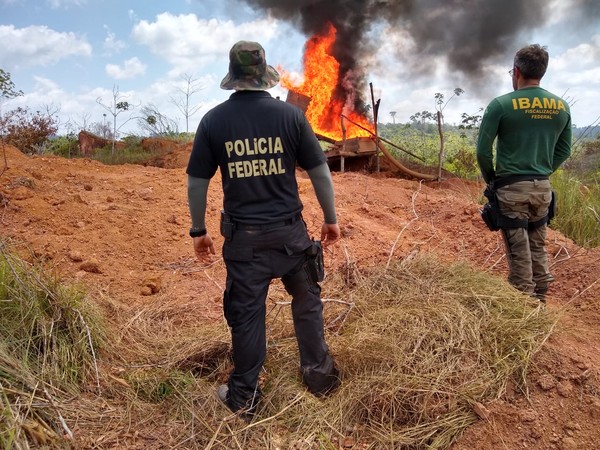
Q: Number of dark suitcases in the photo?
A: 0